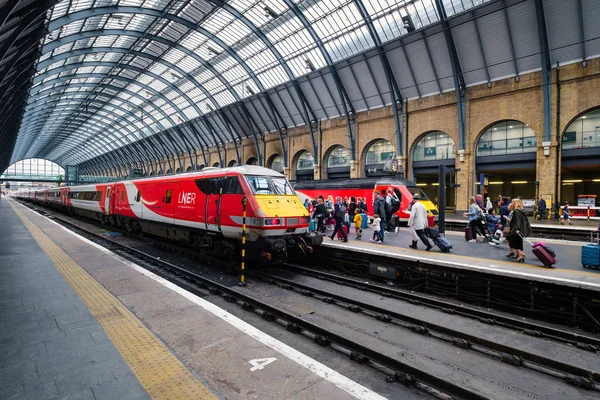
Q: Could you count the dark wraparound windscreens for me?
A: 2